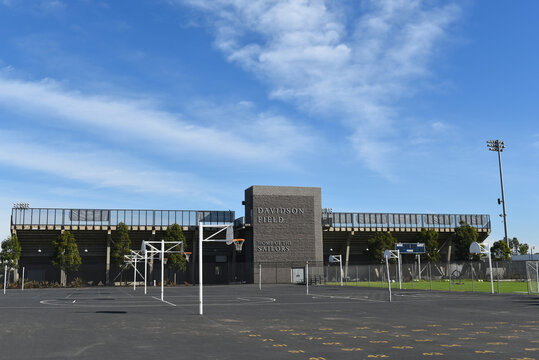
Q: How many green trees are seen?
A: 8